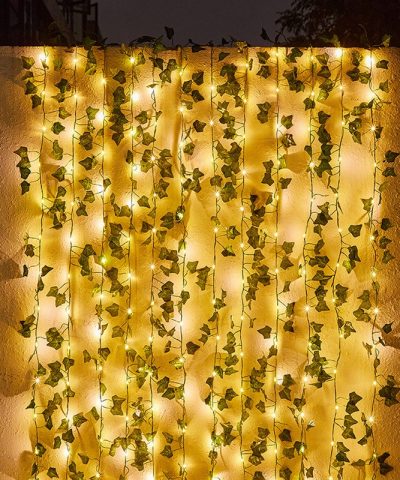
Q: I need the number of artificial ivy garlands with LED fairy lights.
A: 12